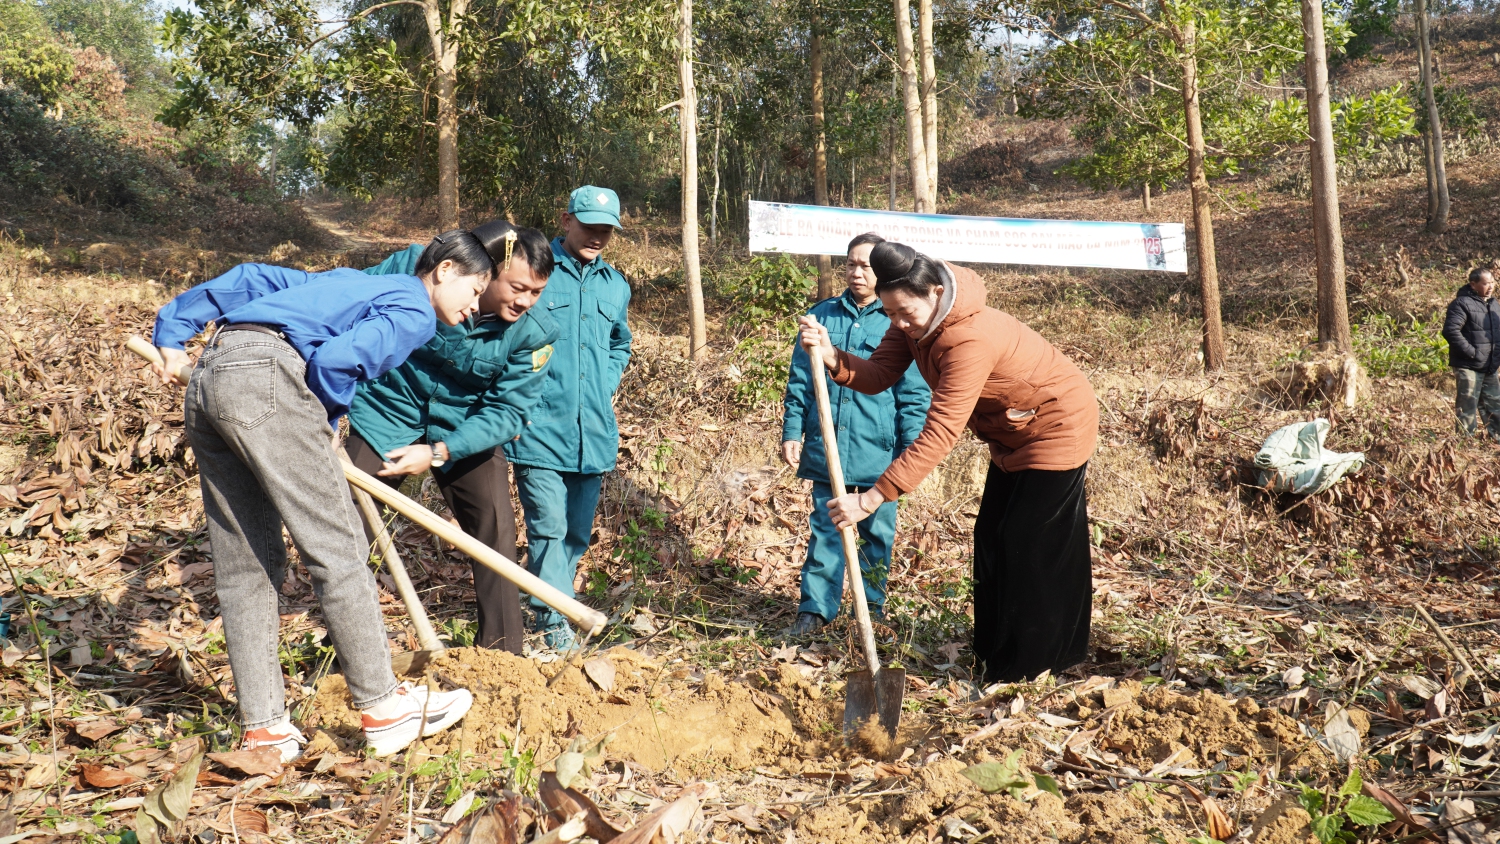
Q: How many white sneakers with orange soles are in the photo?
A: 2